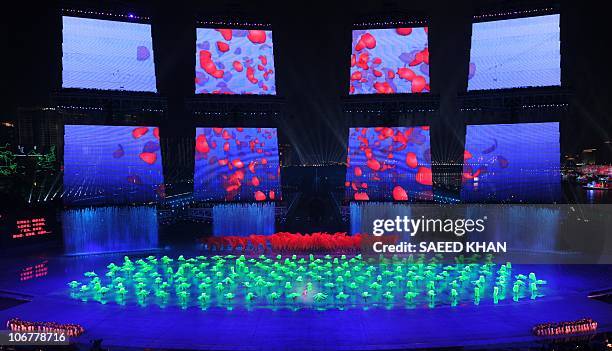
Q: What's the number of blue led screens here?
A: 8